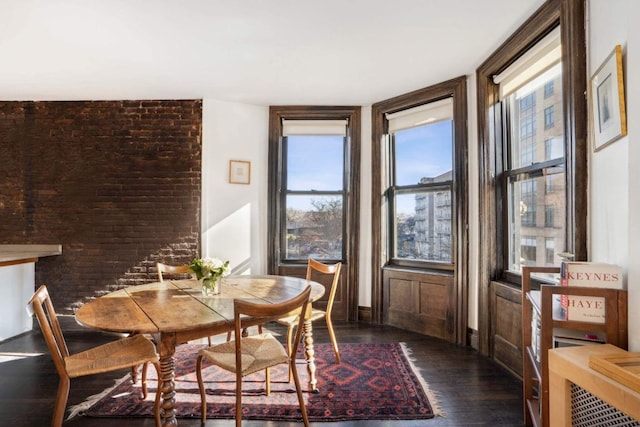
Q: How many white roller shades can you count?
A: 3